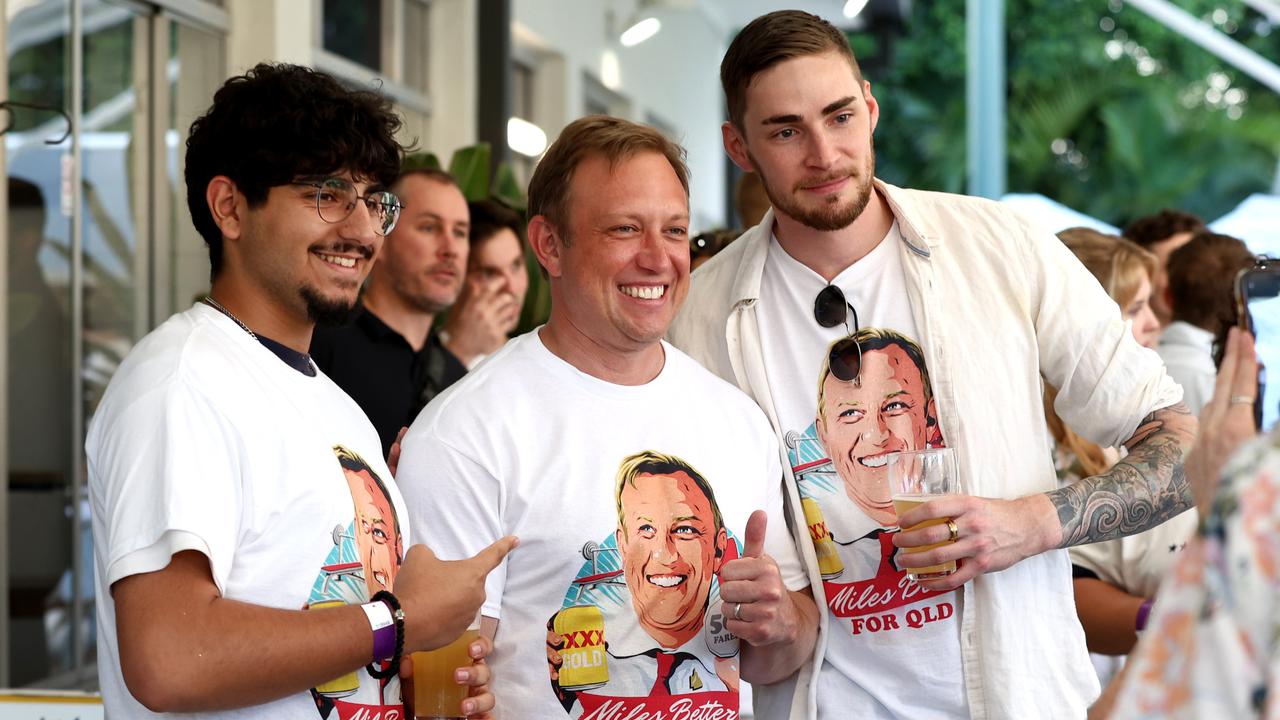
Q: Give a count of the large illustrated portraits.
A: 3